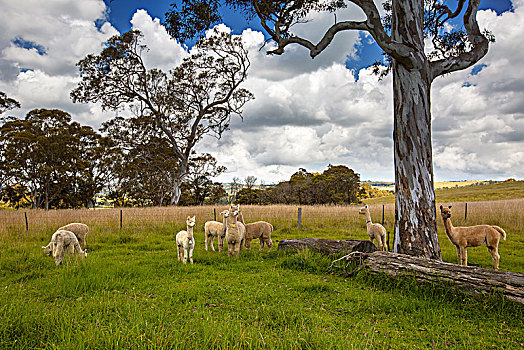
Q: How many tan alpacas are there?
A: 2